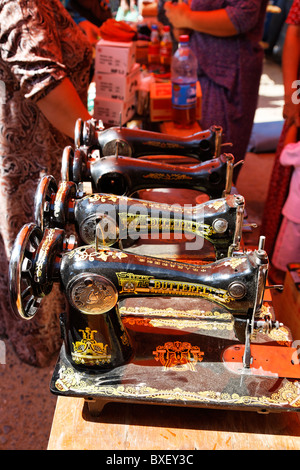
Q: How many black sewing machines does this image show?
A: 4